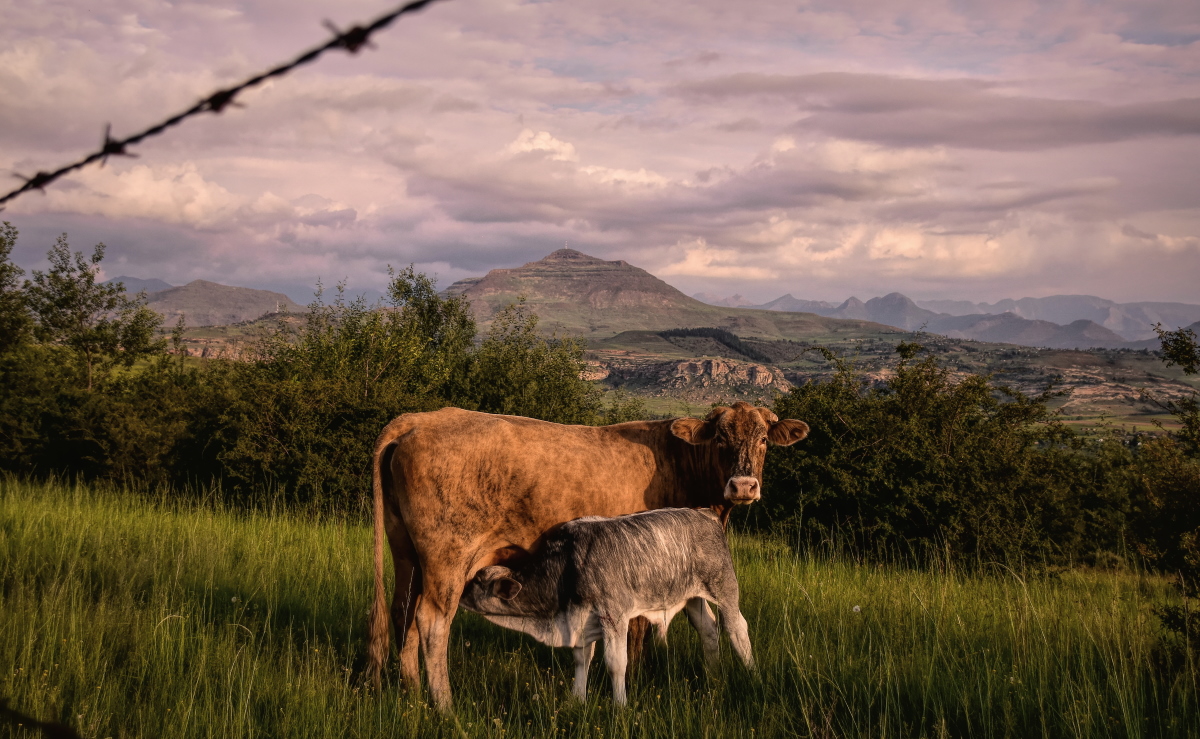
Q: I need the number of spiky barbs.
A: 4